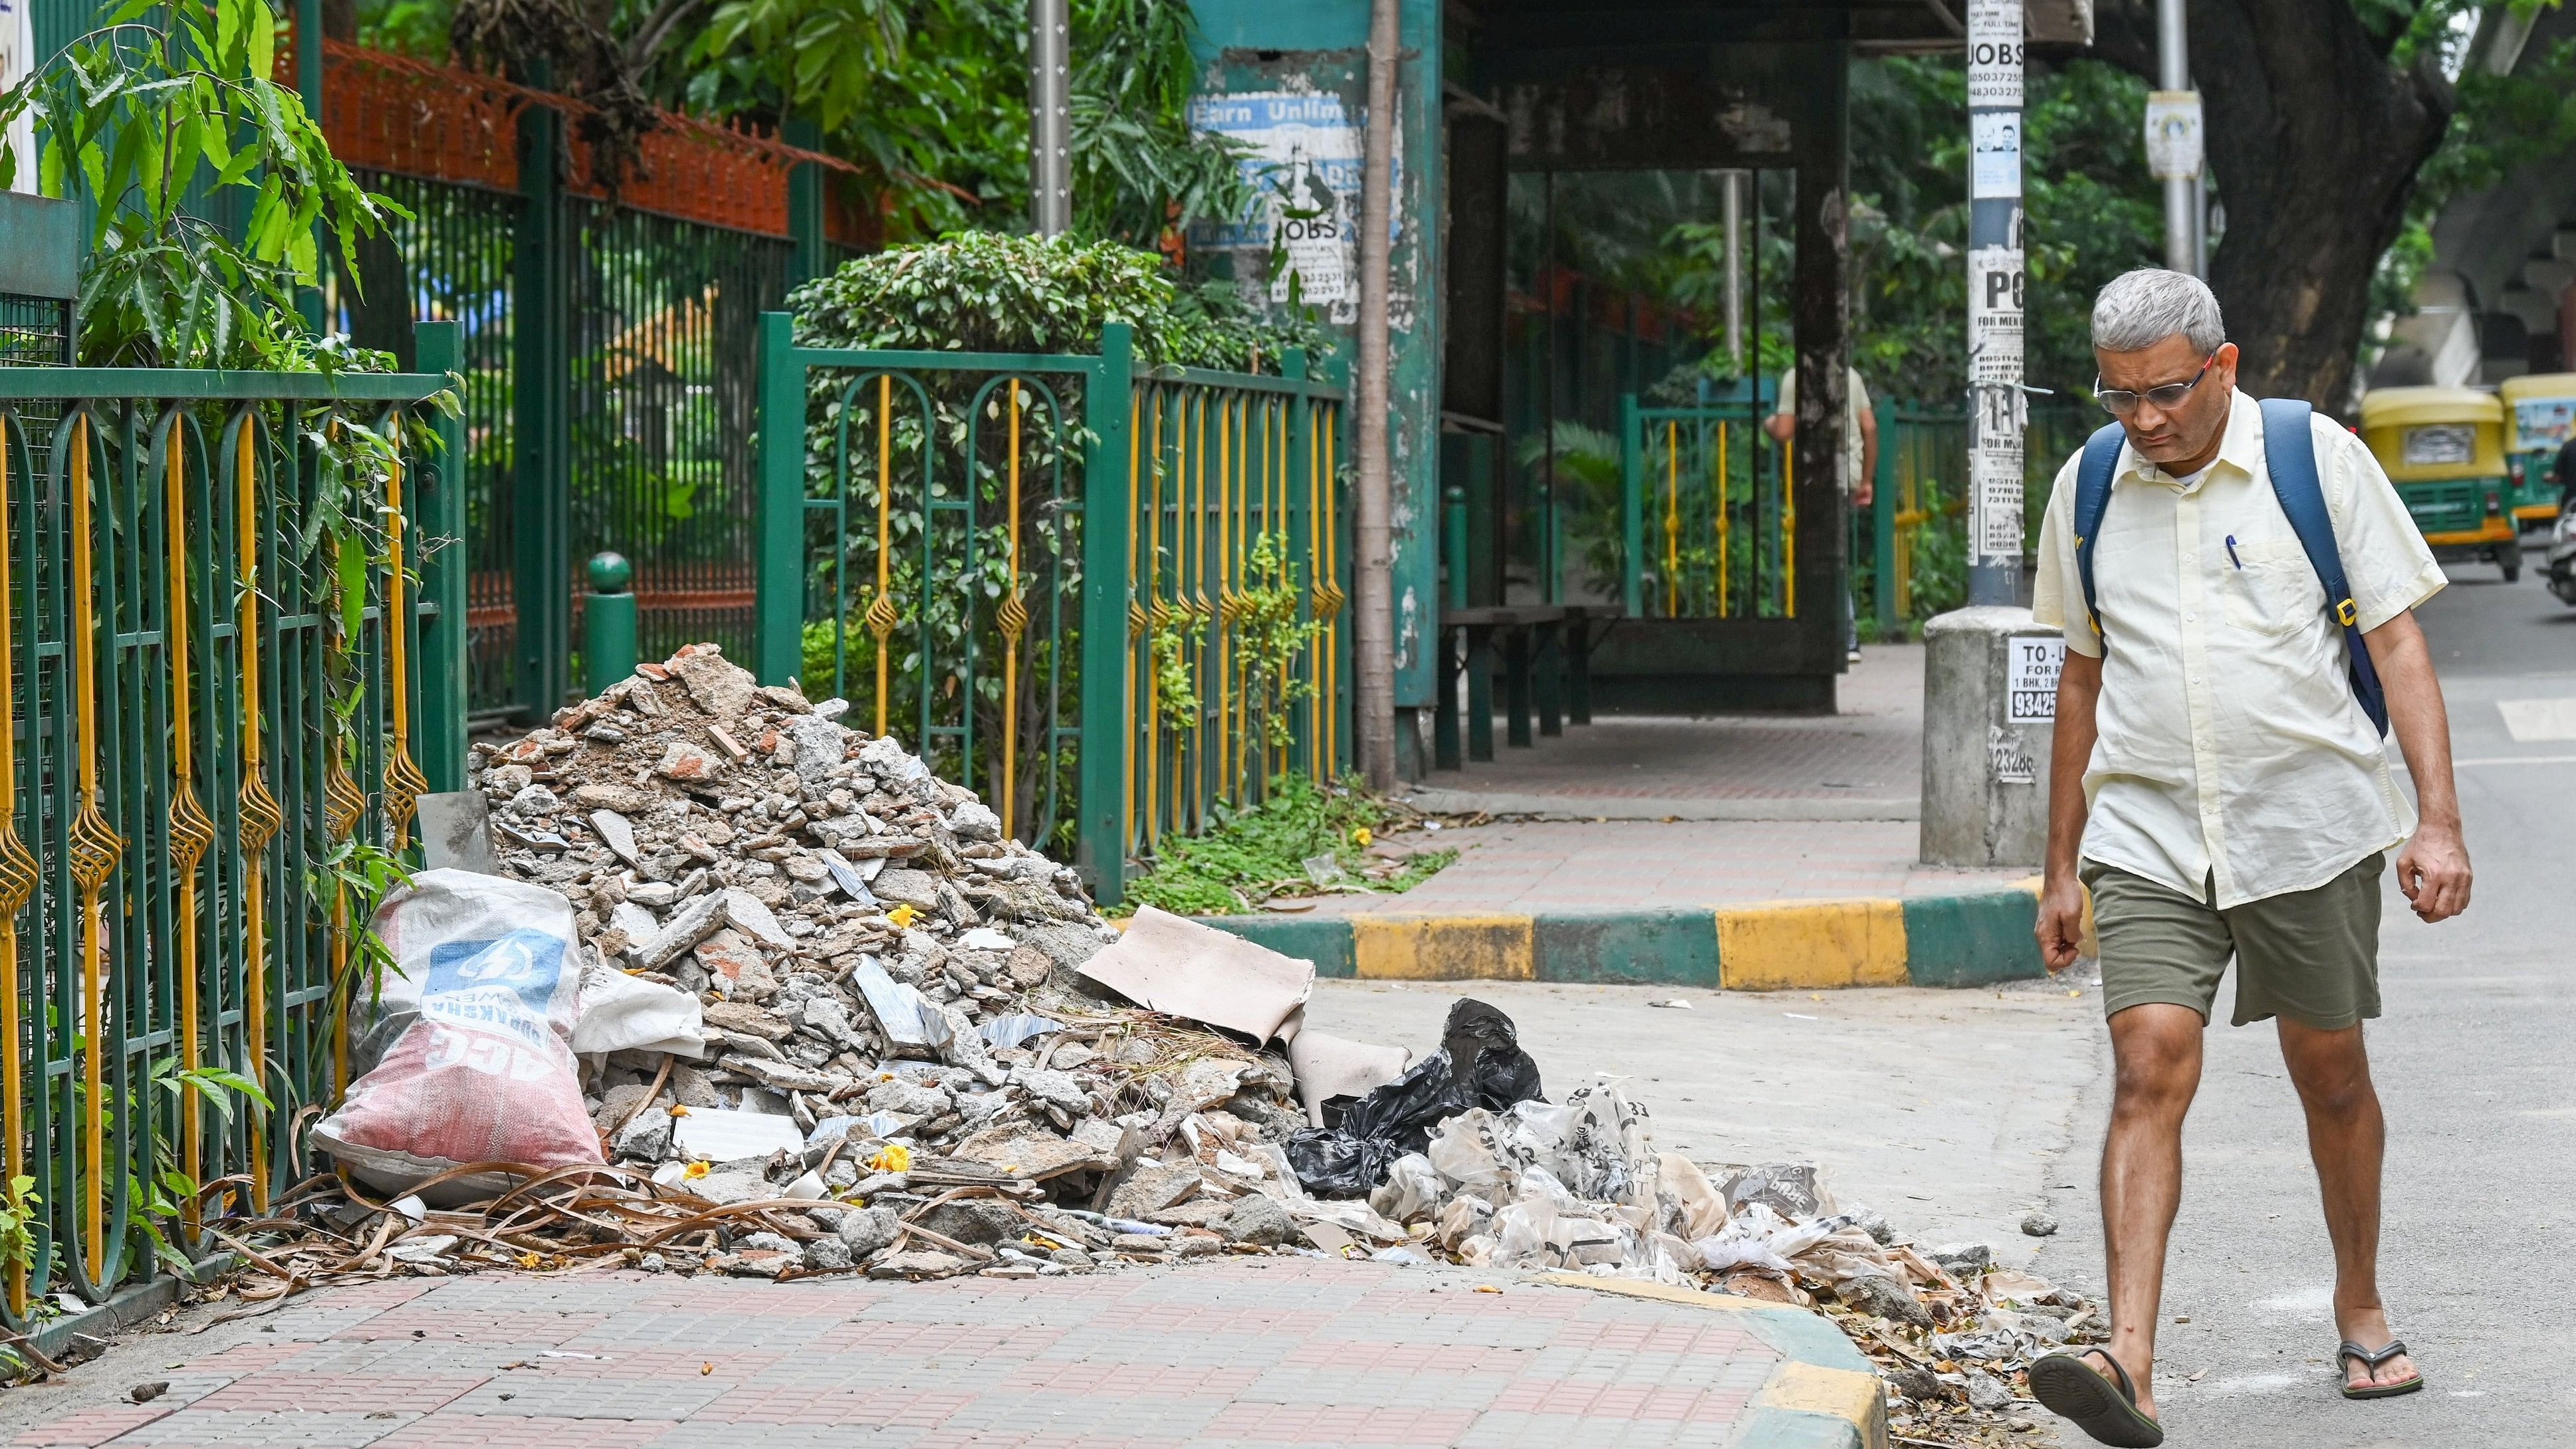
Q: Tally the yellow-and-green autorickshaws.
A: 2